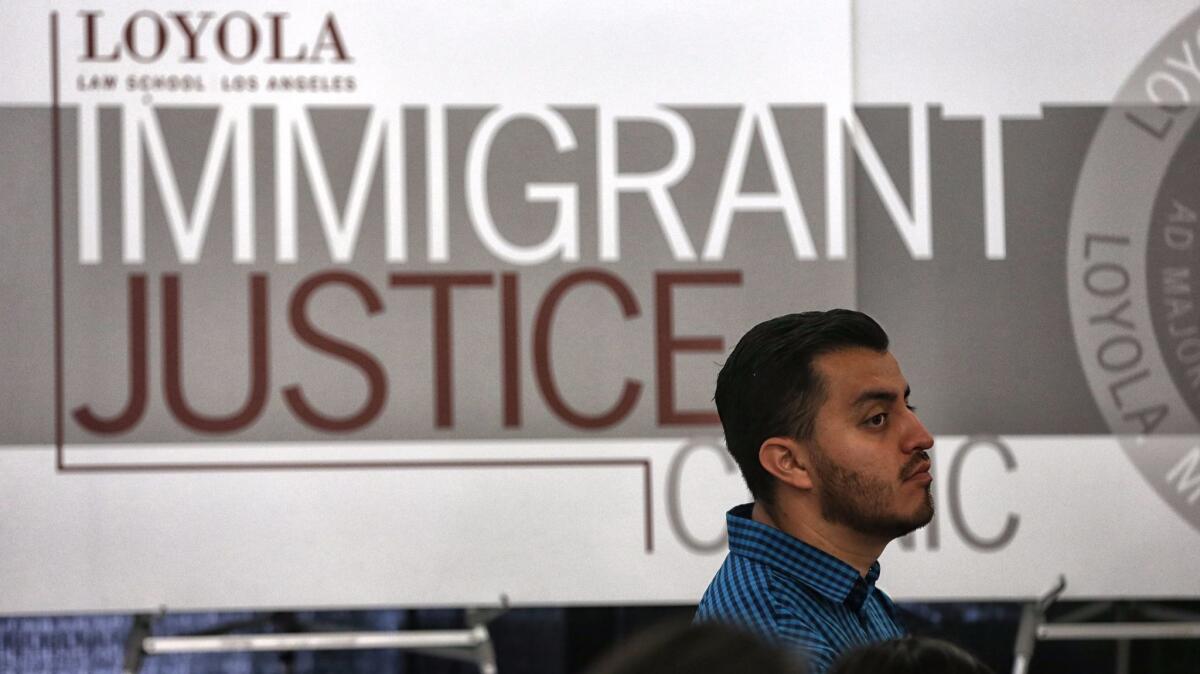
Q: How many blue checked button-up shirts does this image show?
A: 1